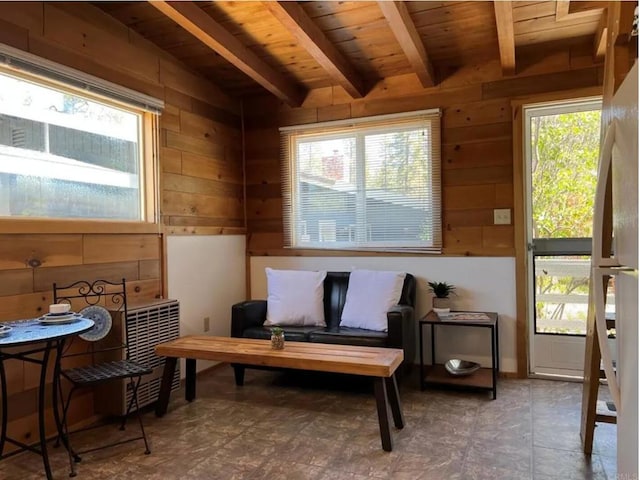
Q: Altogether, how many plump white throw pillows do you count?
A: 2